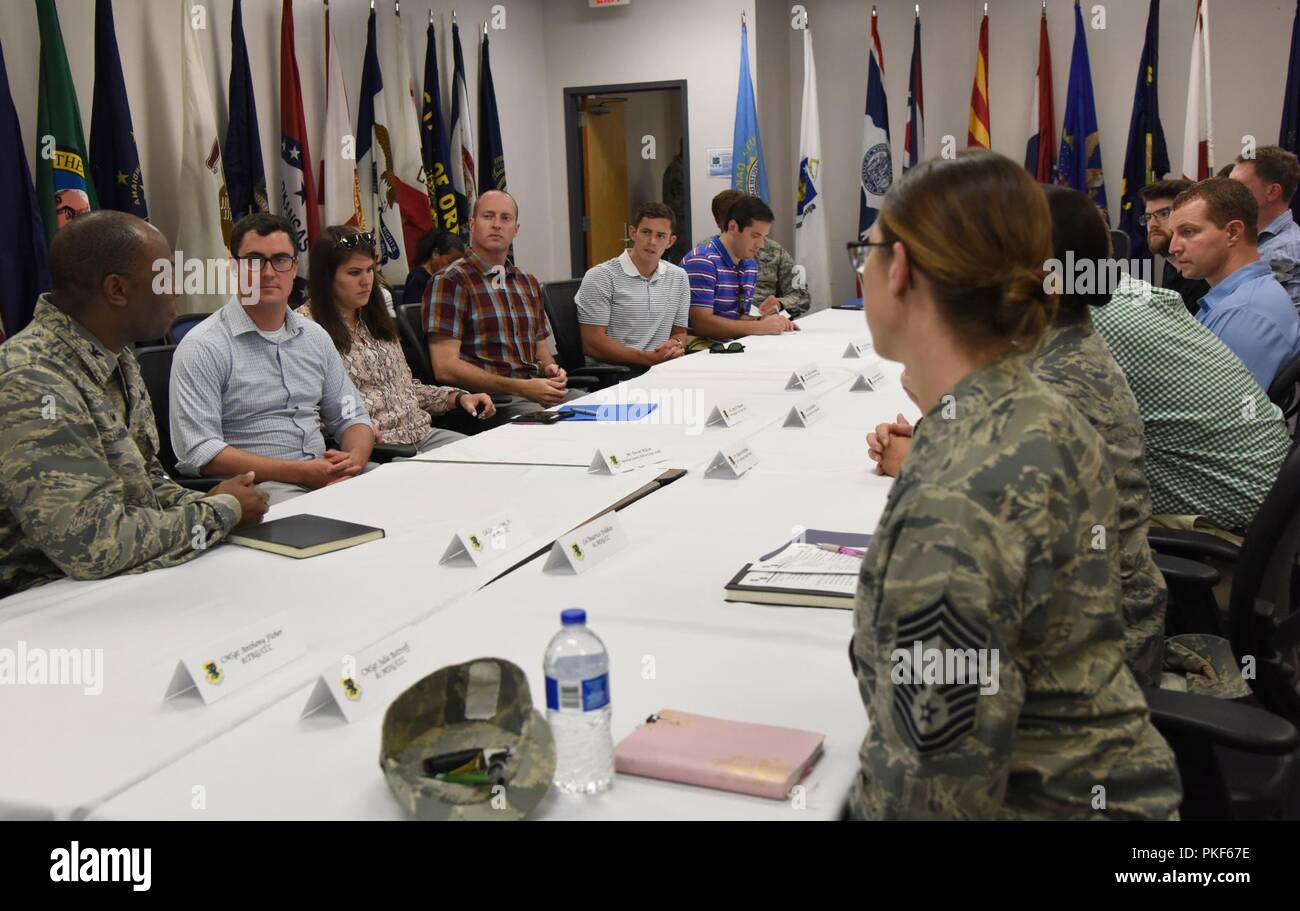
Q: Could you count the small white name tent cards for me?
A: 11